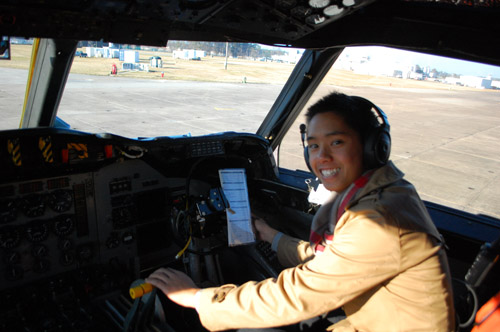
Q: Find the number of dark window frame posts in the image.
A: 2